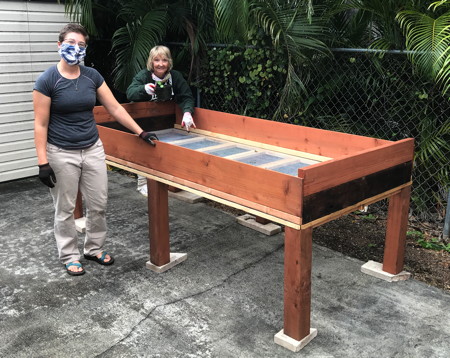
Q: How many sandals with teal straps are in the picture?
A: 2